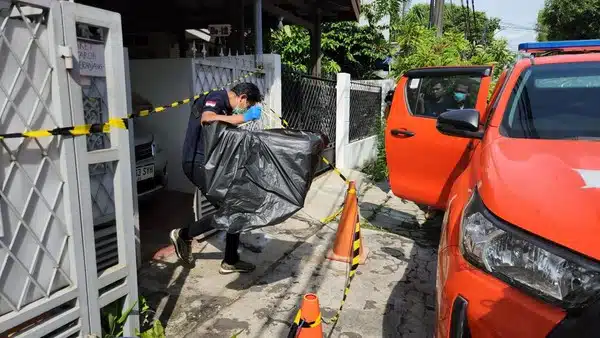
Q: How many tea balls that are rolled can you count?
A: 0